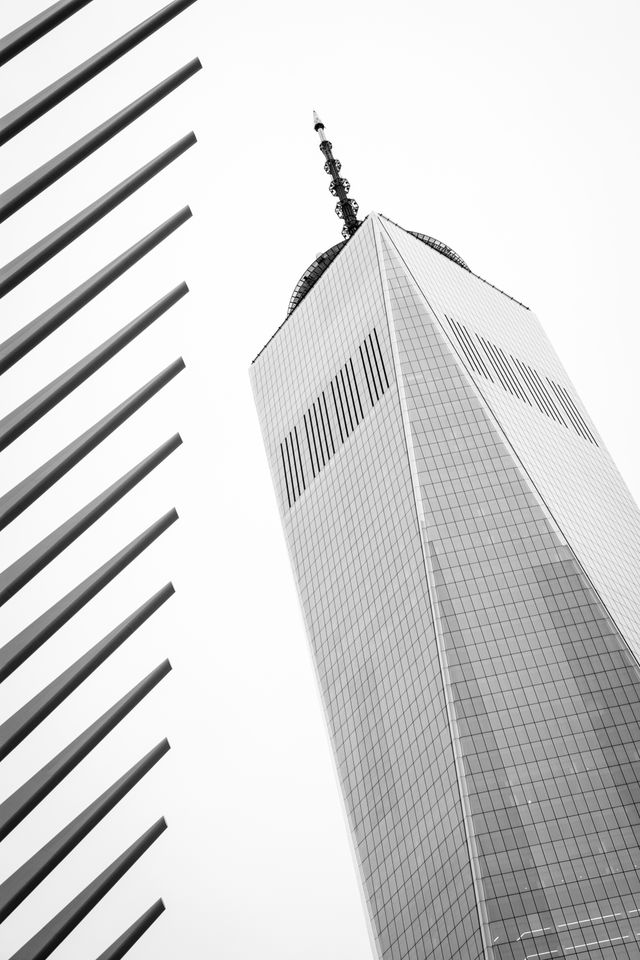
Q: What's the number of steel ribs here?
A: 14